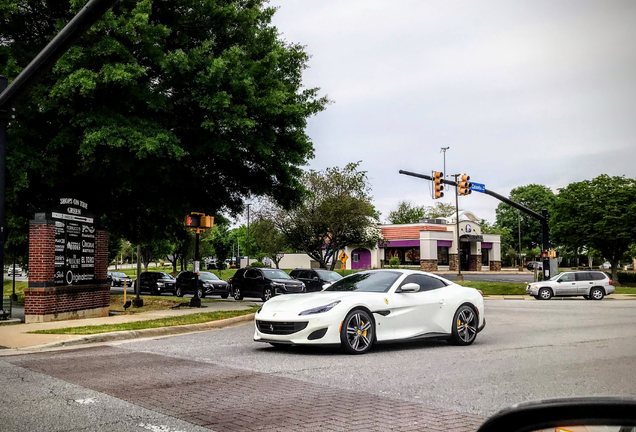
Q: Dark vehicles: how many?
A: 5